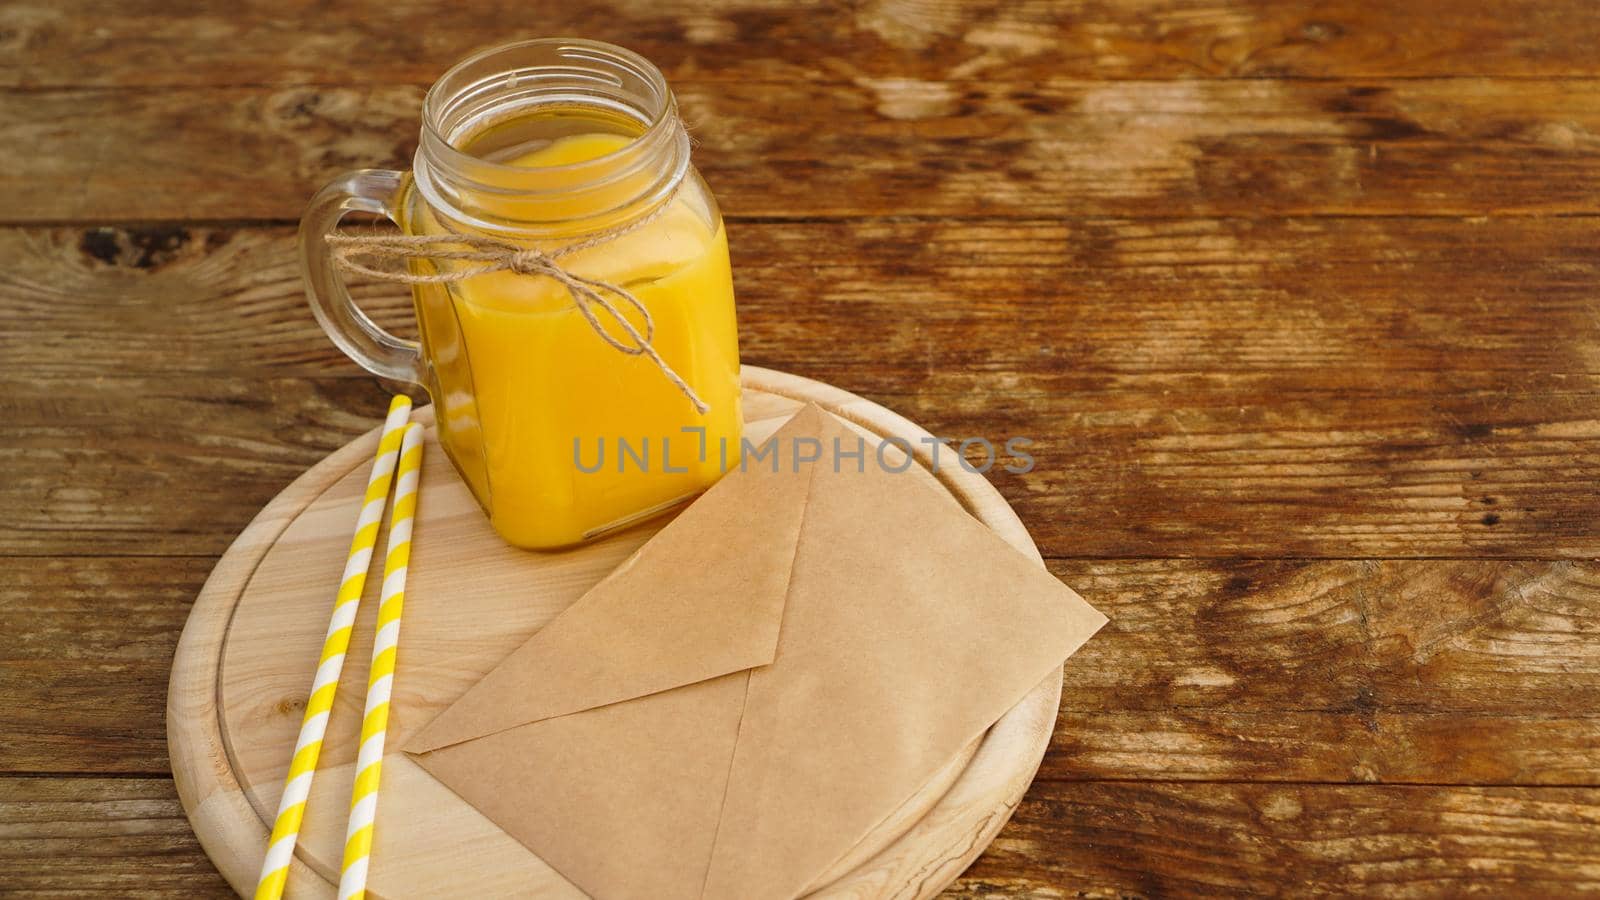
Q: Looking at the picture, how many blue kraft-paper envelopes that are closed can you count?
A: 0